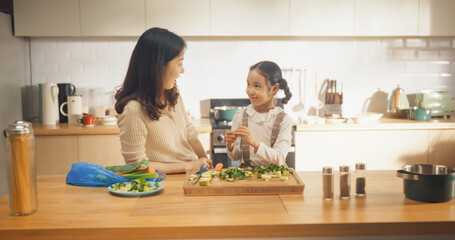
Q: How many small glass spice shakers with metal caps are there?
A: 3